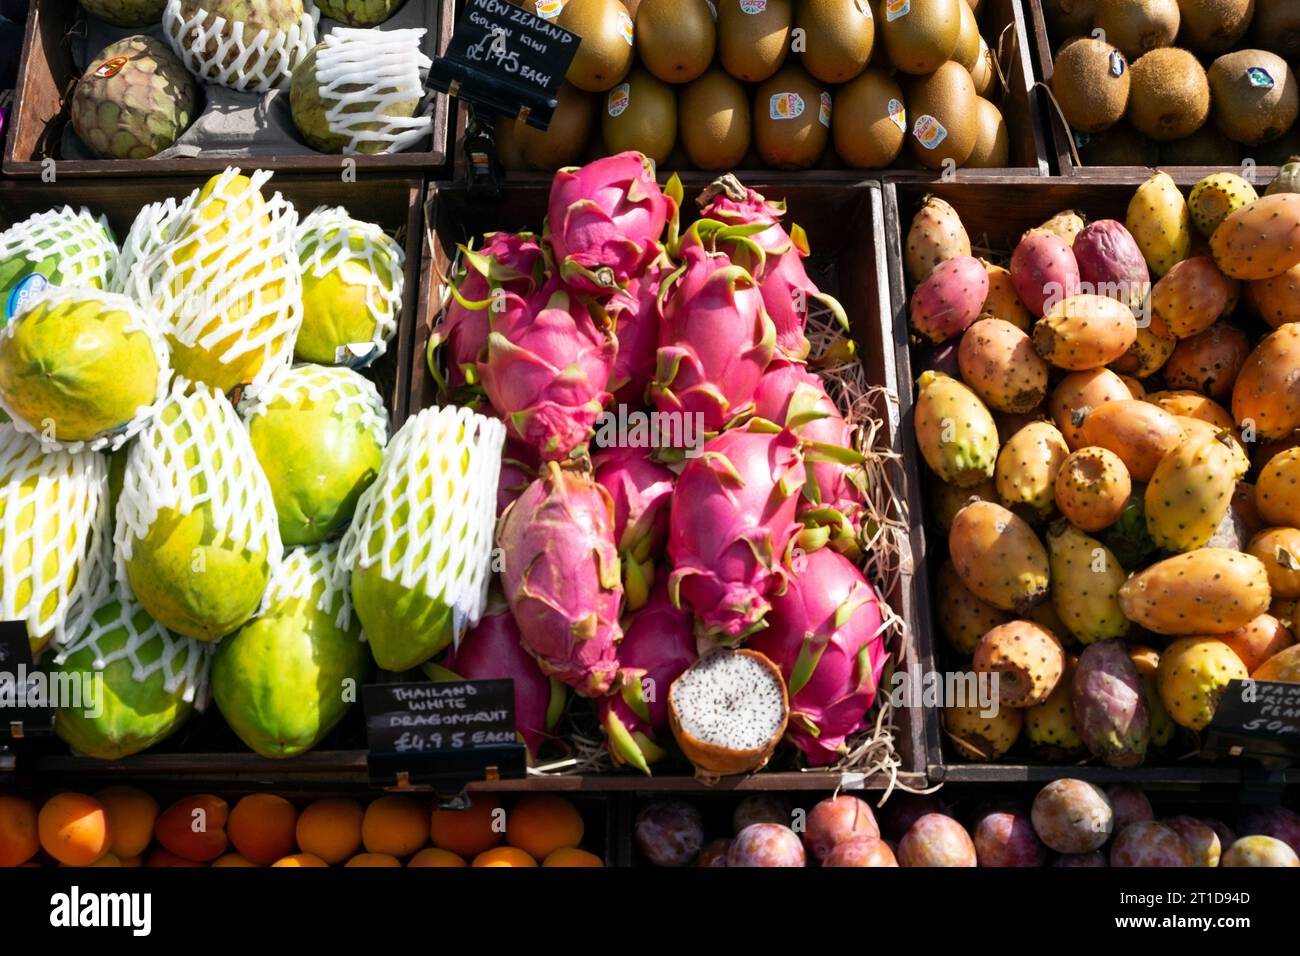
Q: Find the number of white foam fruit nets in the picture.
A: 13